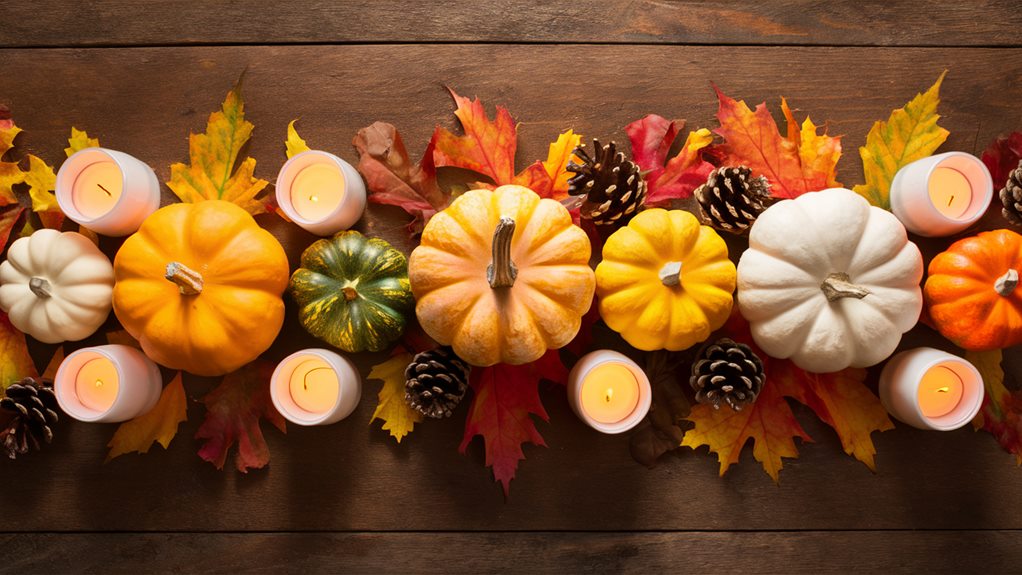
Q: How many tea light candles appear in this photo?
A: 7